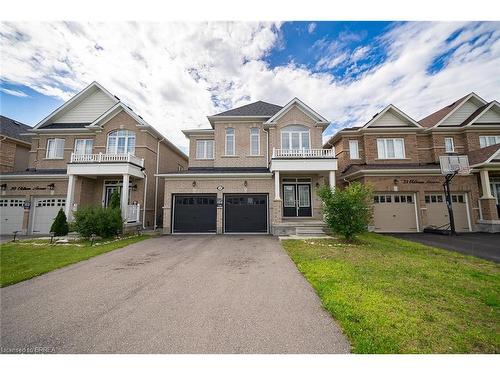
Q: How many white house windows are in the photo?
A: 11